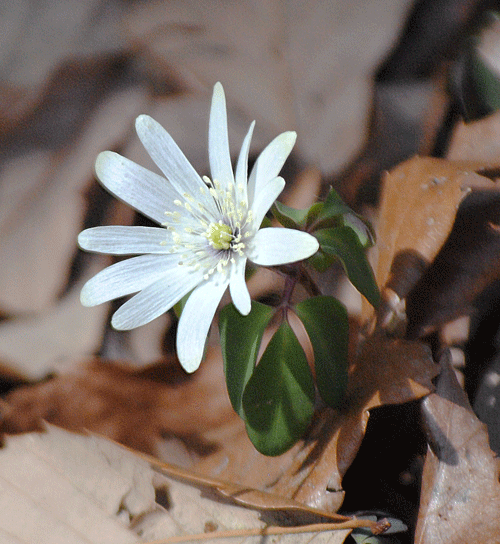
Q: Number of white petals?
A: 12